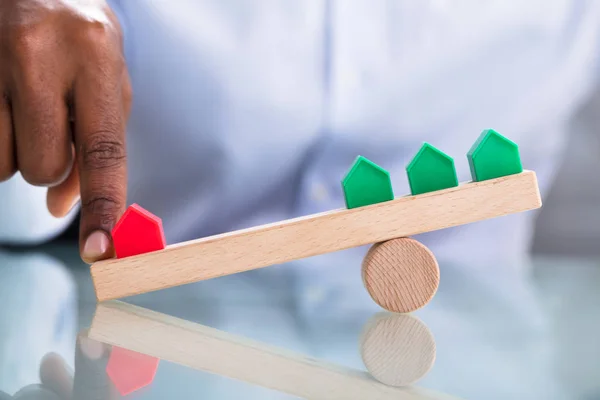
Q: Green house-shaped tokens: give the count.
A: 3